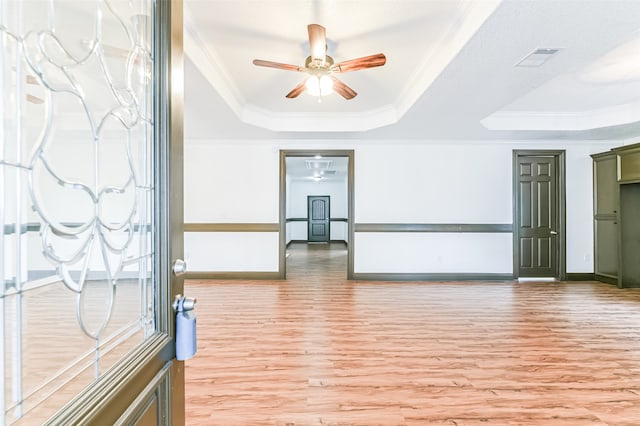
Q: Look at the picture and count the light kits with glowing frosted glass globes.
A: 1